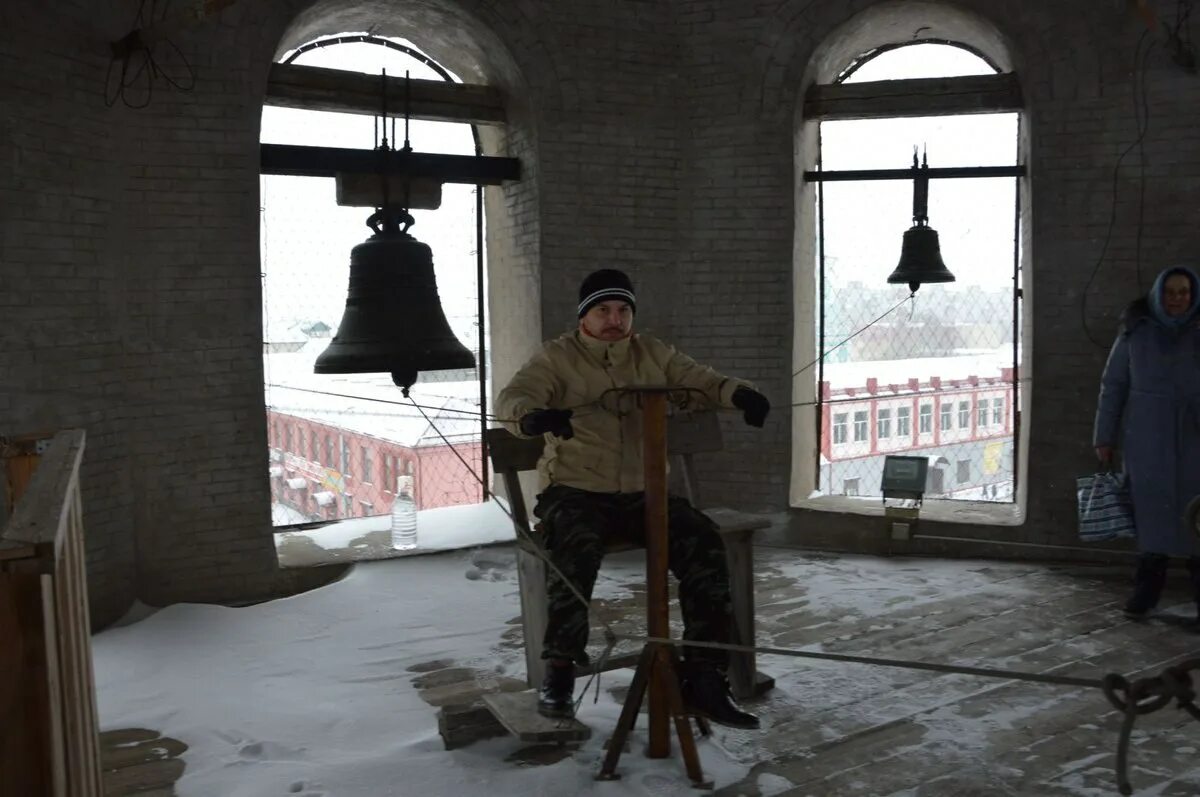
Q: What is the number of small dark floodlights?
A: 1